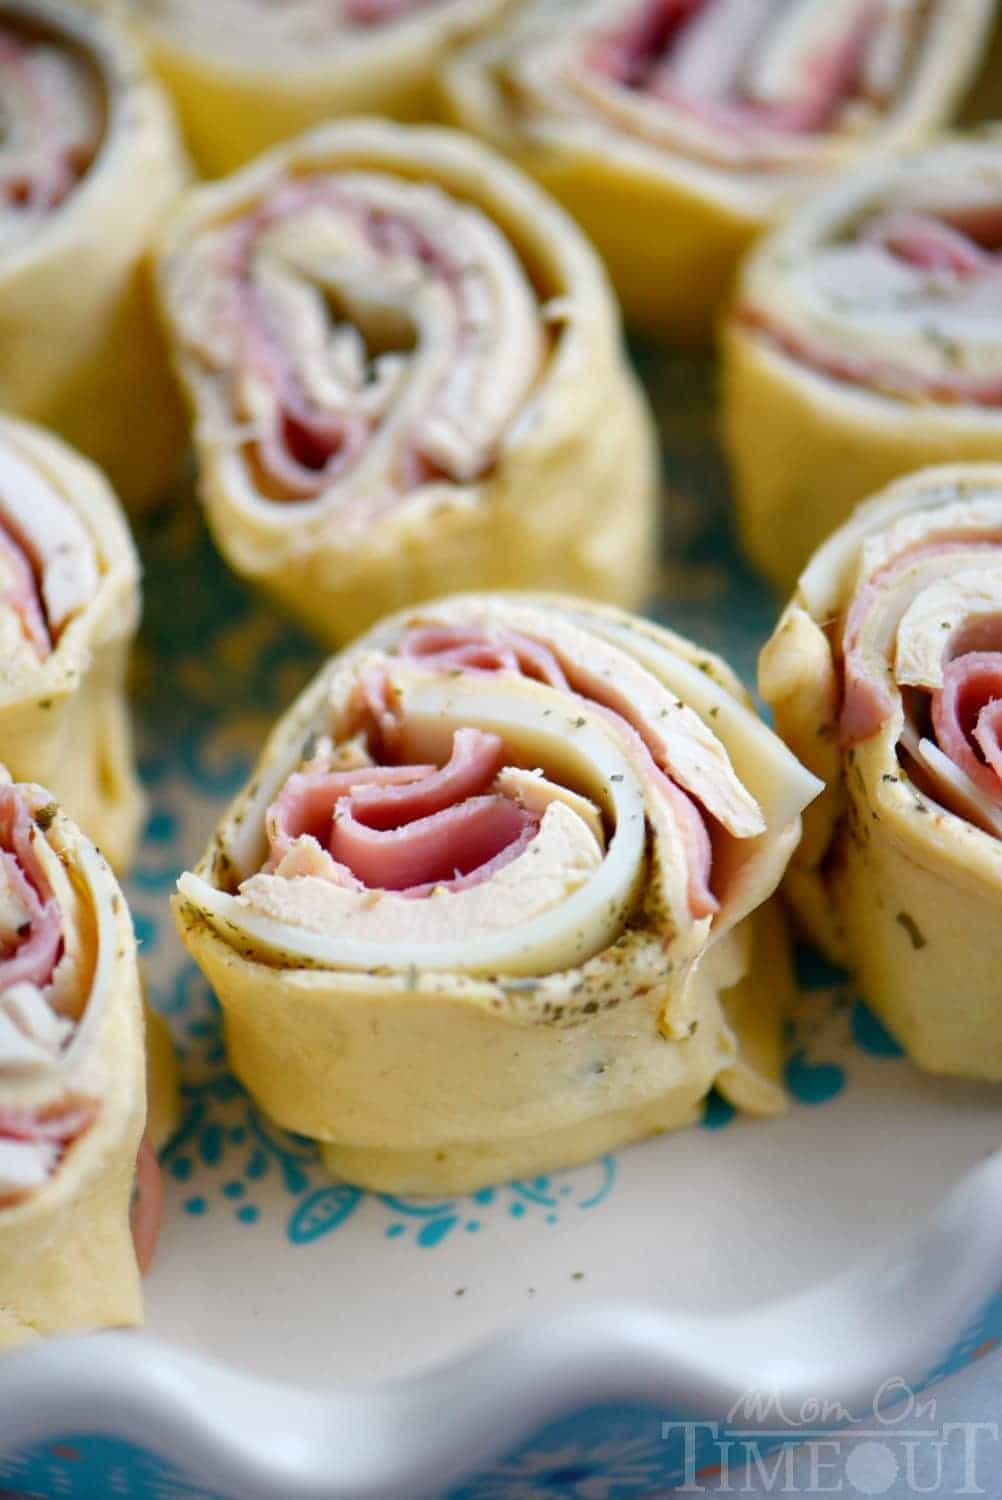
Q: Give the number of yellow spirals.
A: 9